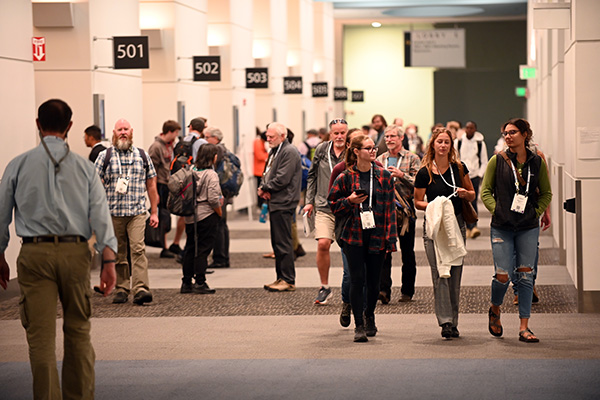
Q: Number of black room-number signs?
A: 7